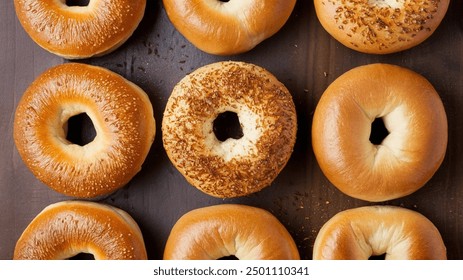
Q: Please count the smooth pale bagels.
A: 4